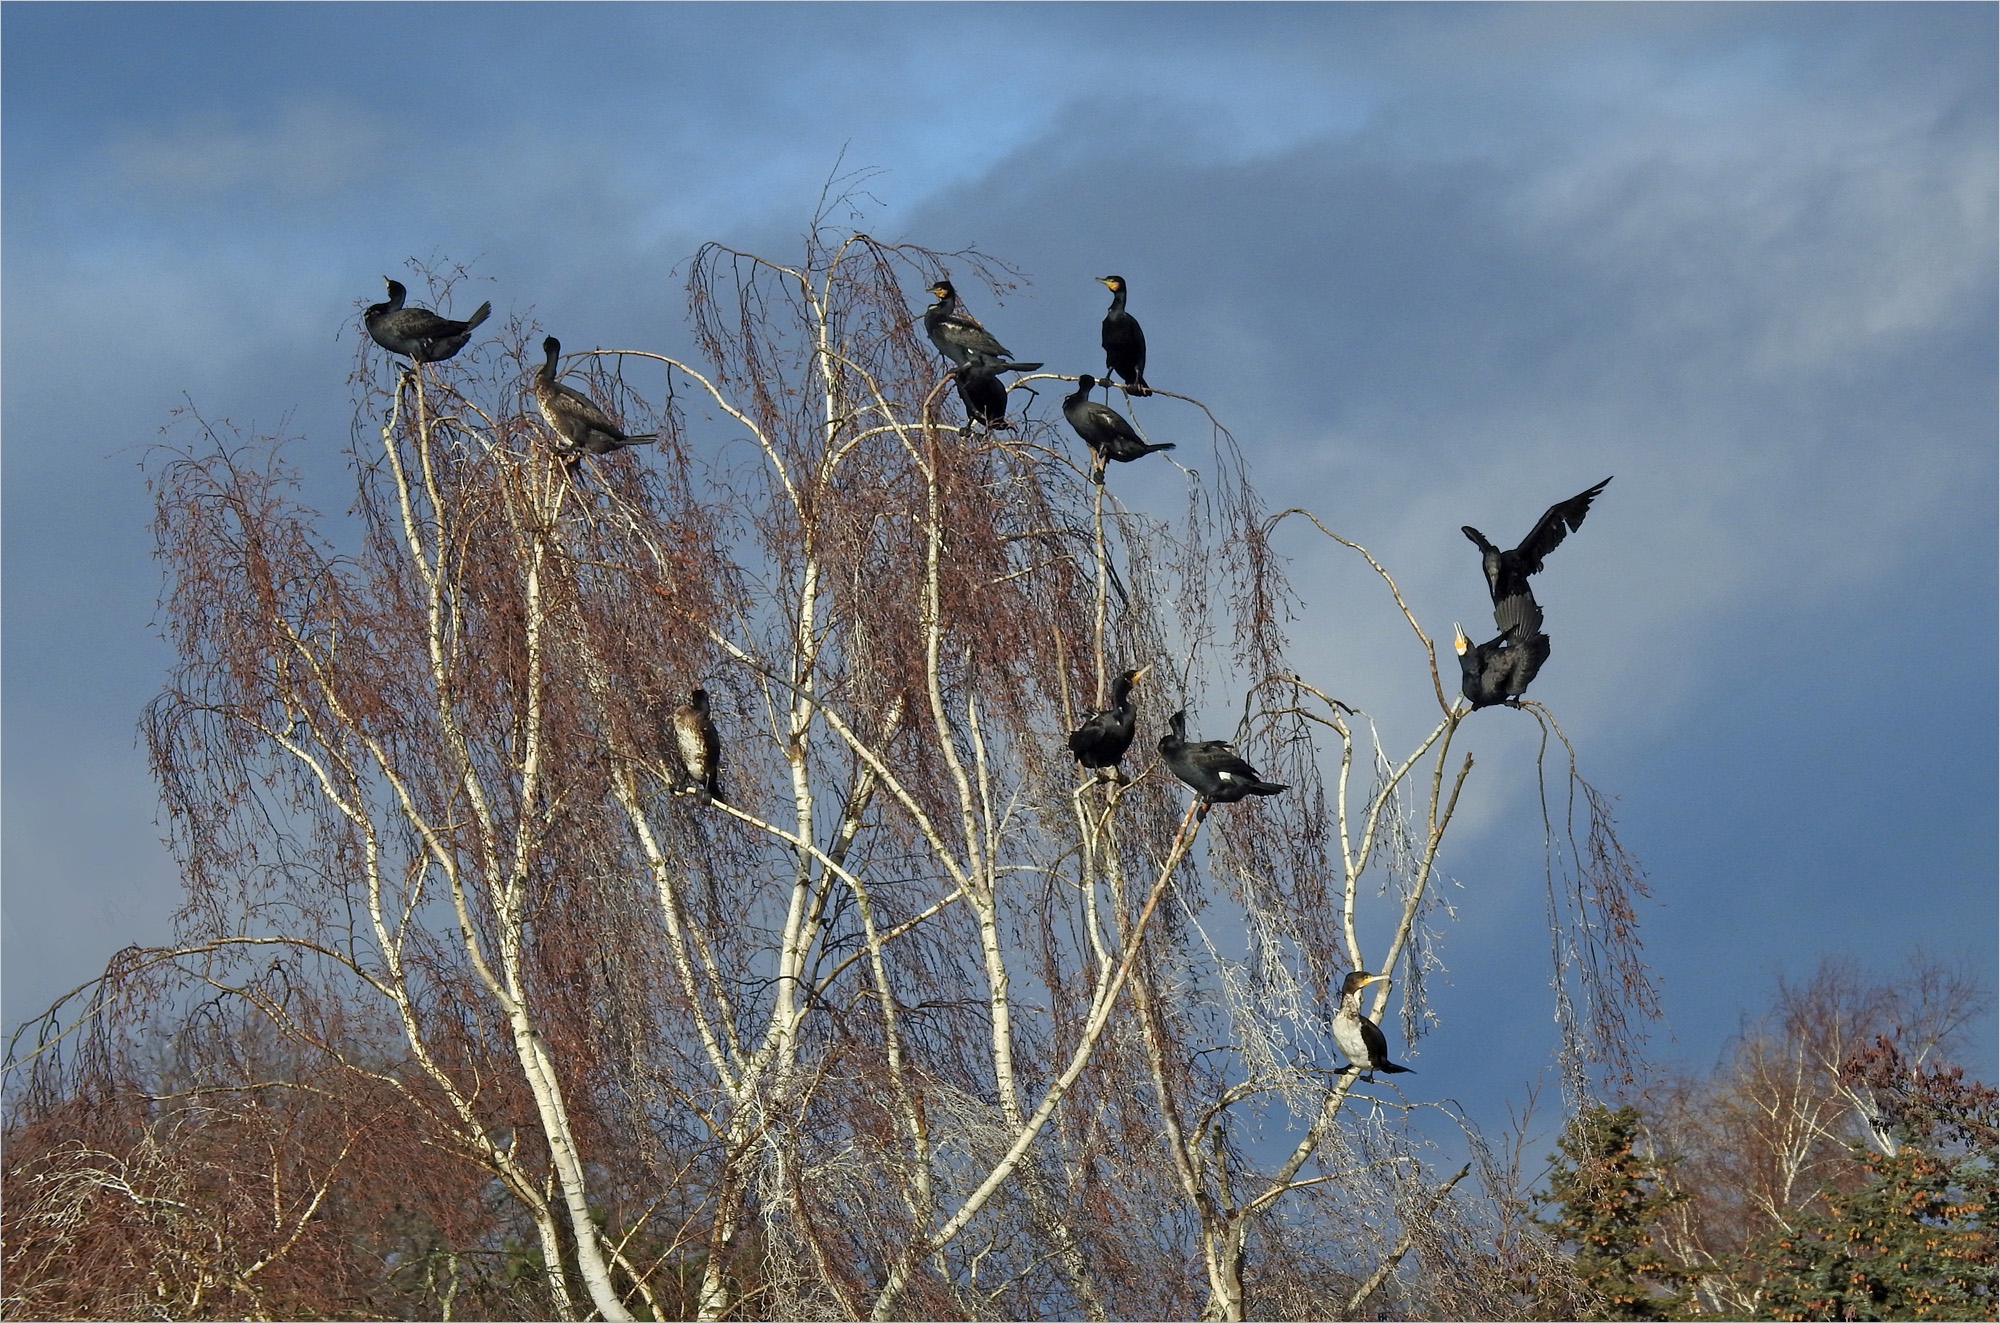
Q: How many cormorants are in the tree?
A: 12